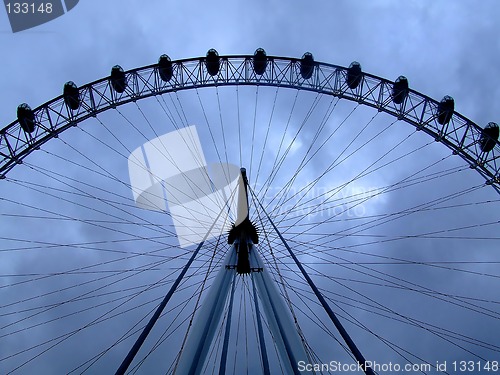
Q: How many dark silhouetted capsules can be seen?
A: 11